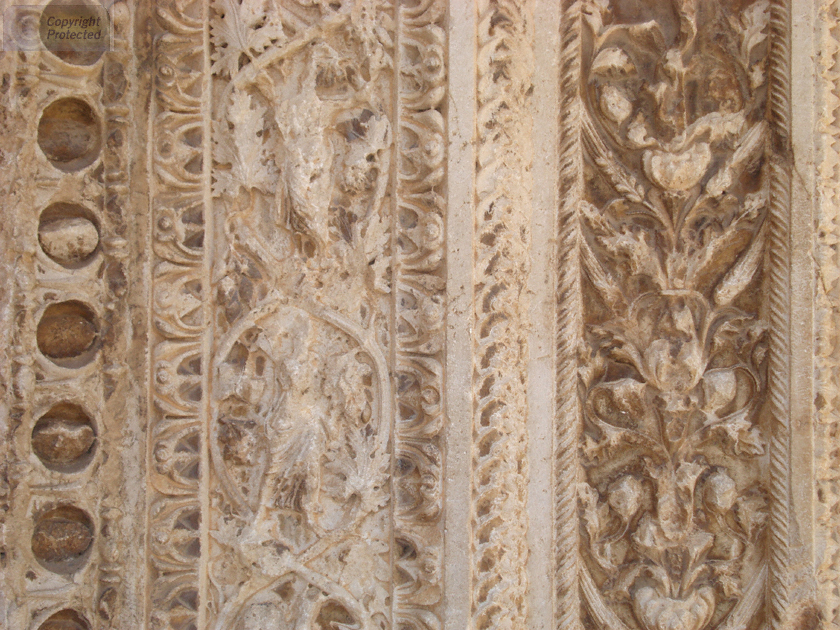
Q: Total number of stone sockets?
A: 7